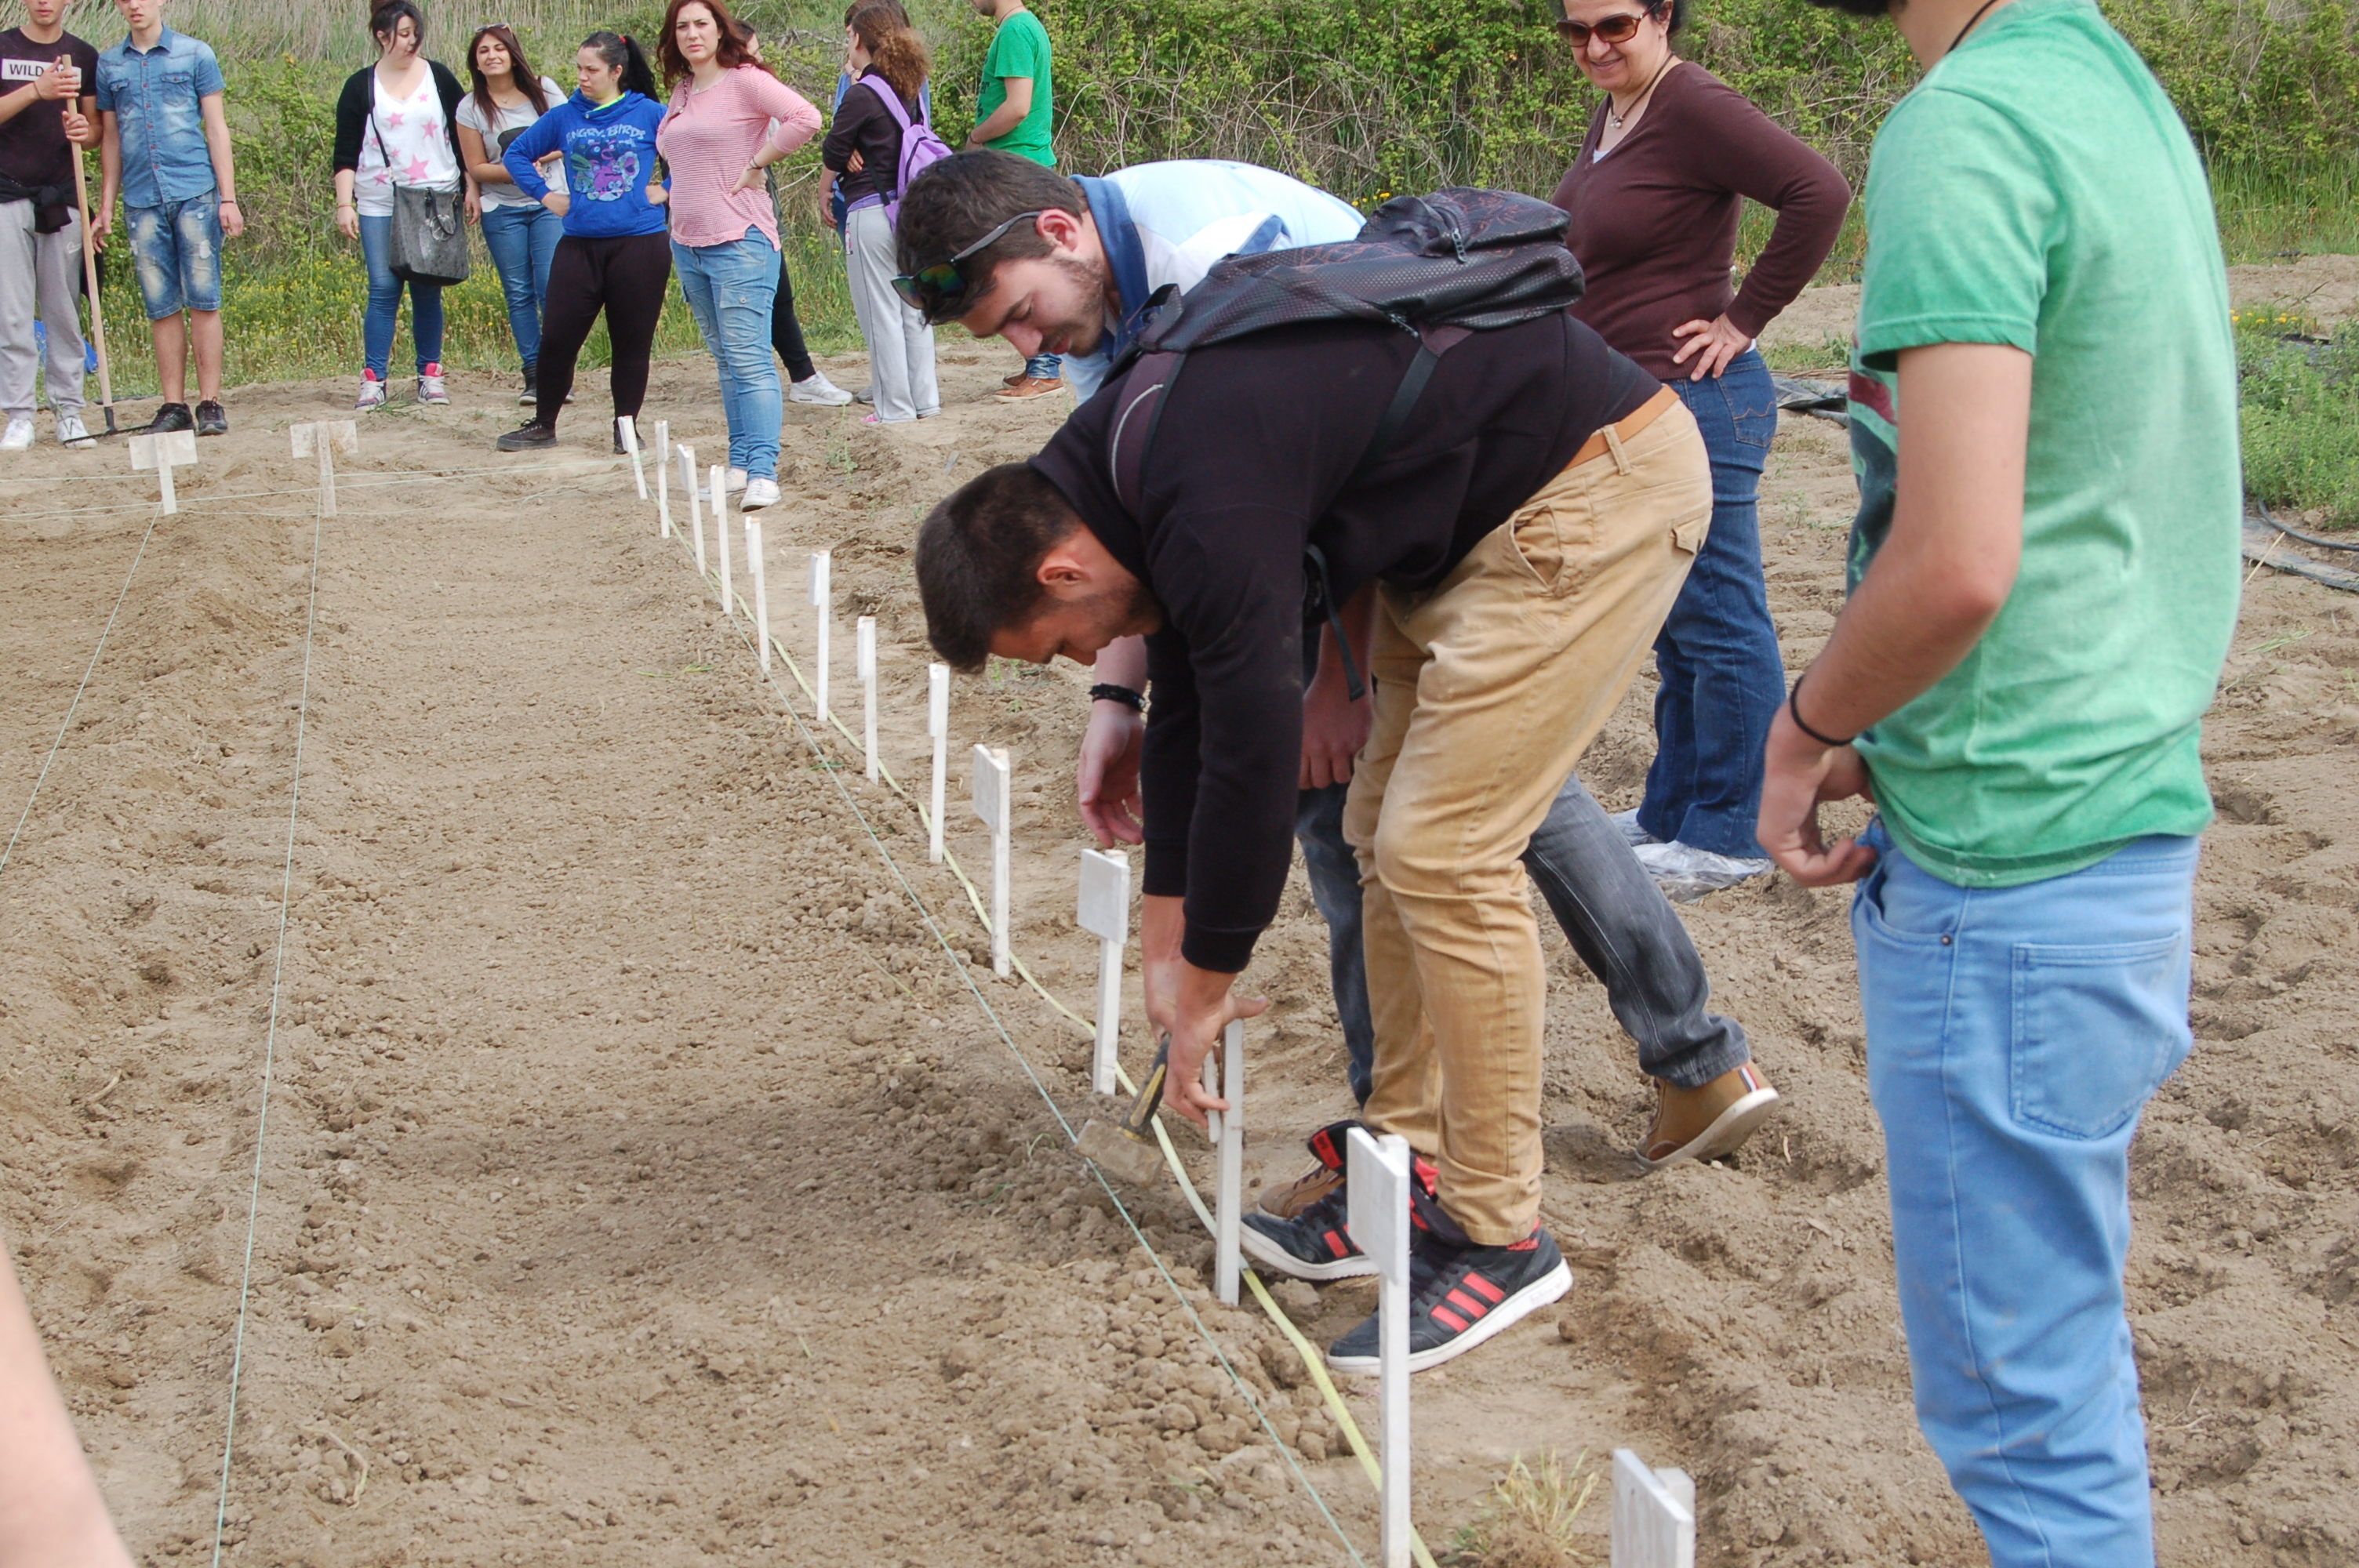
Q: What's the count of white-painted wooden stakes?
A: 15